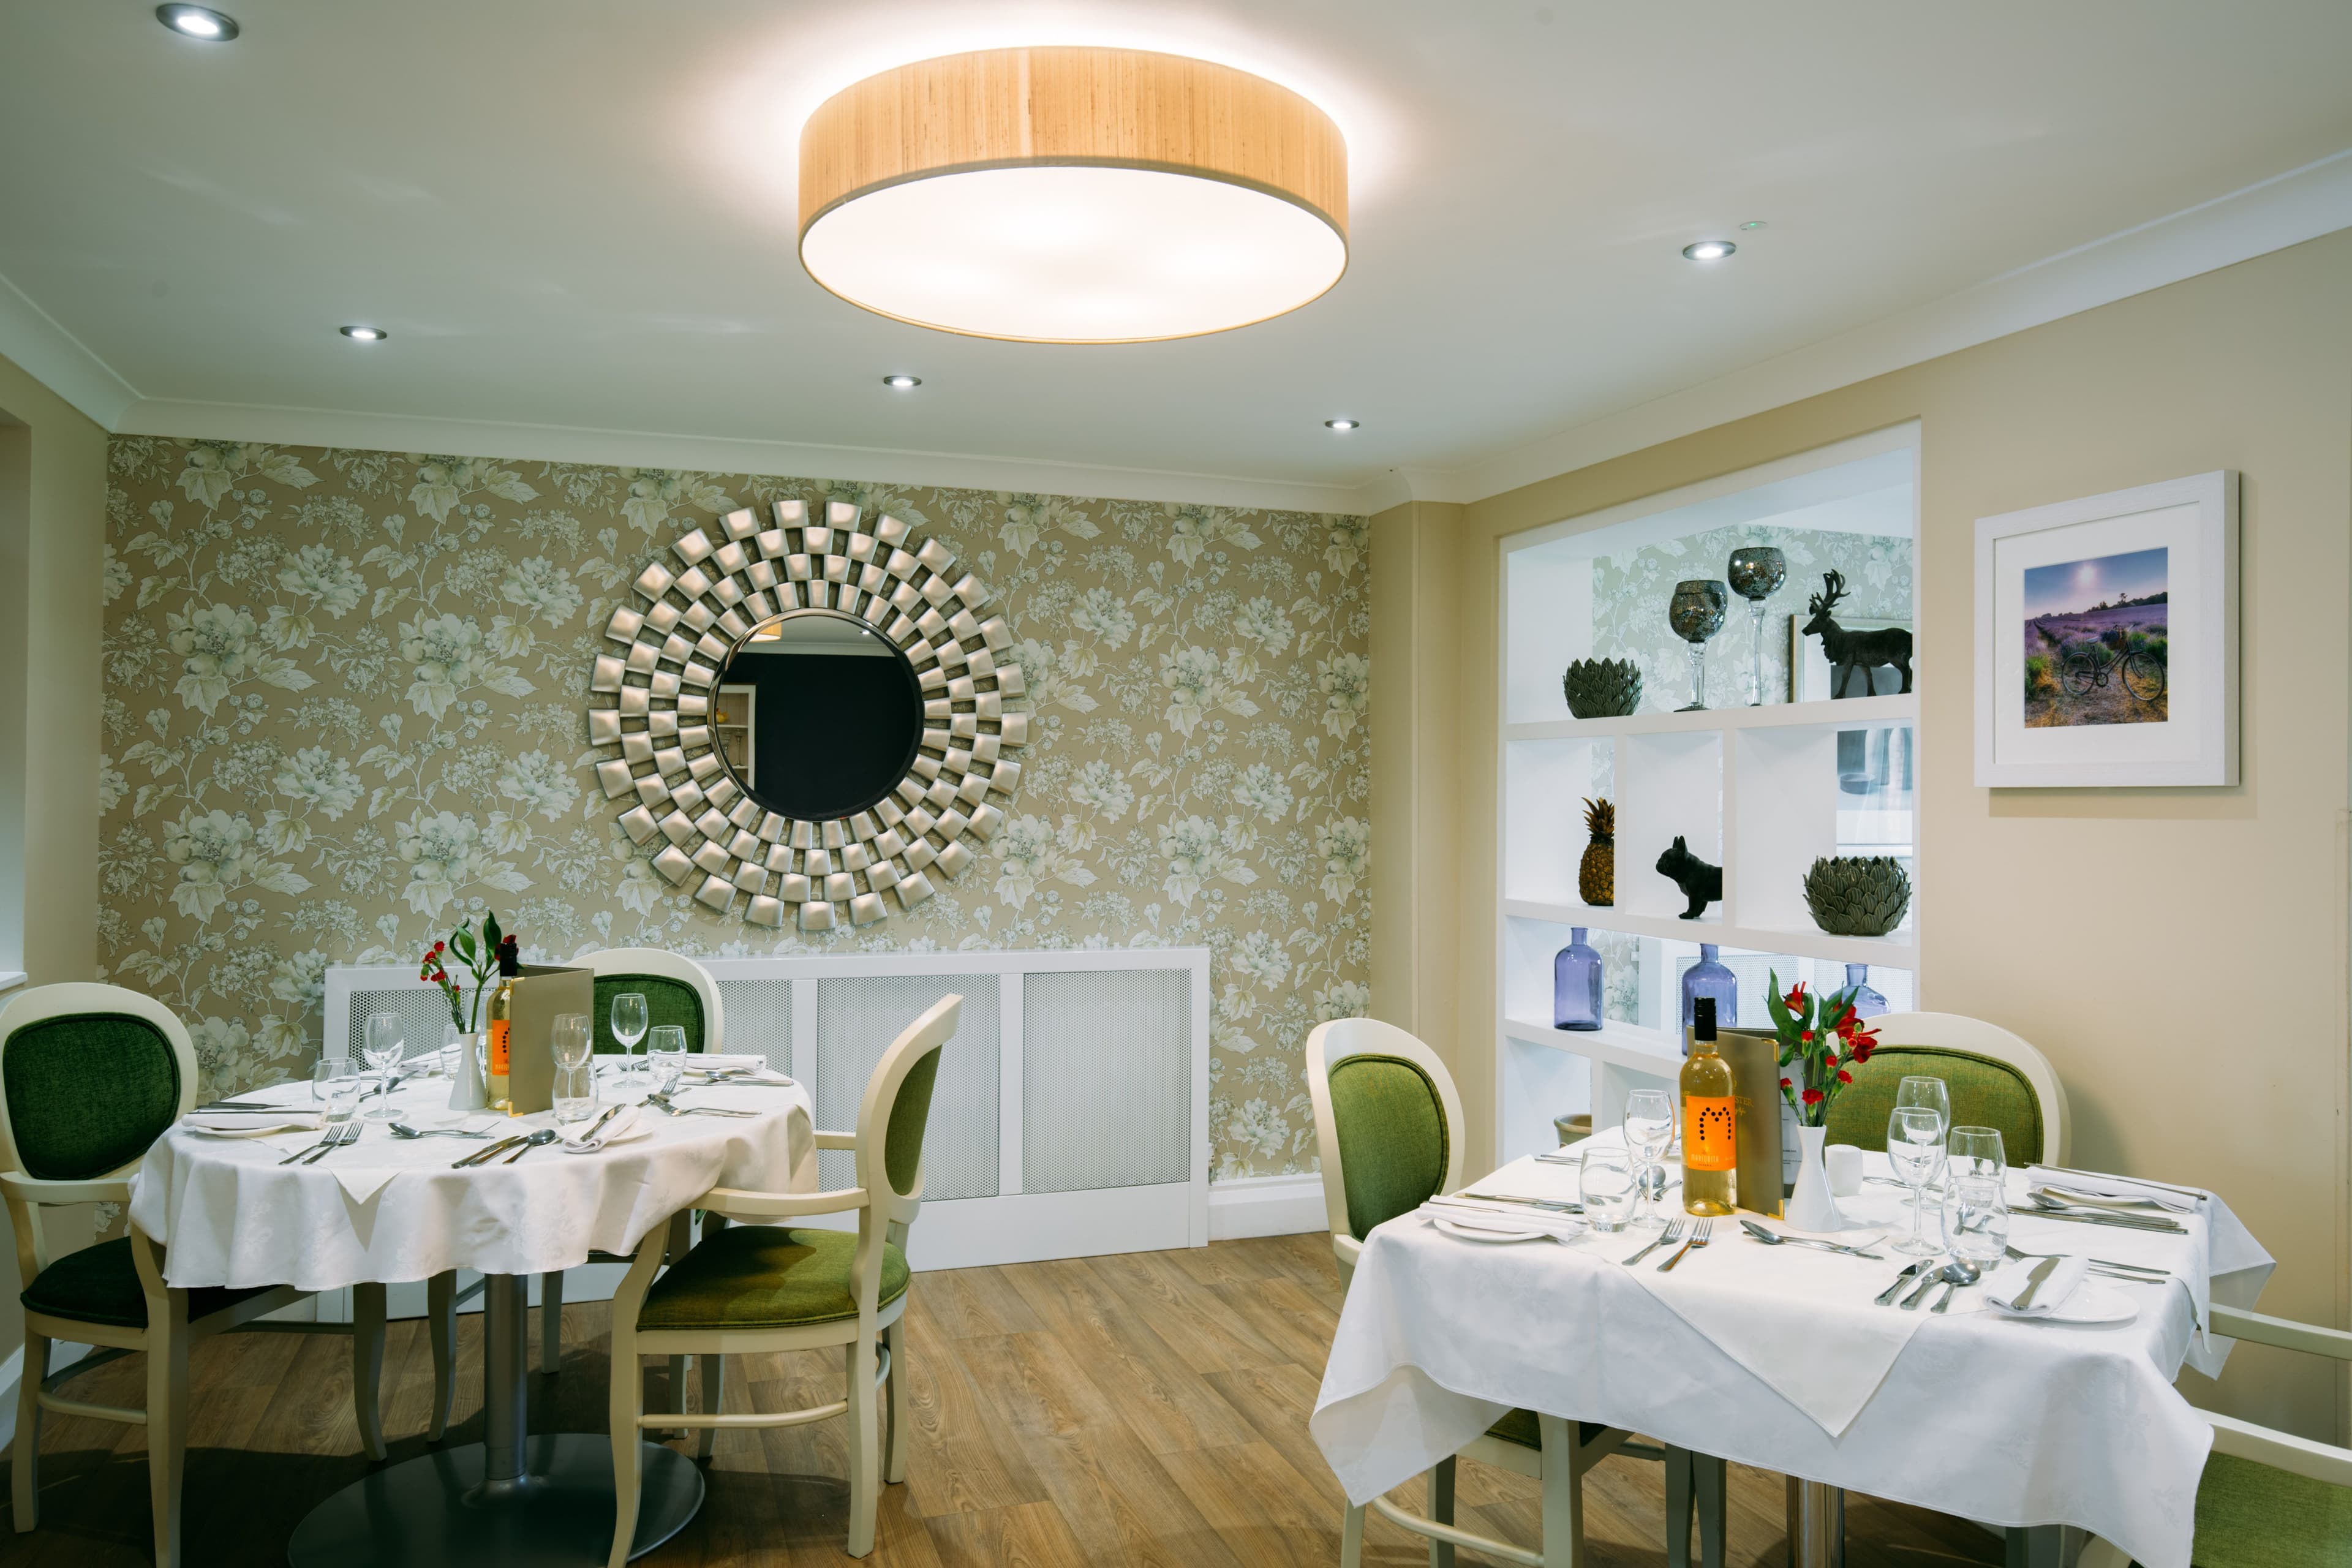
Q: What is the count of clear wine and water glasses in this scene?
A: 14